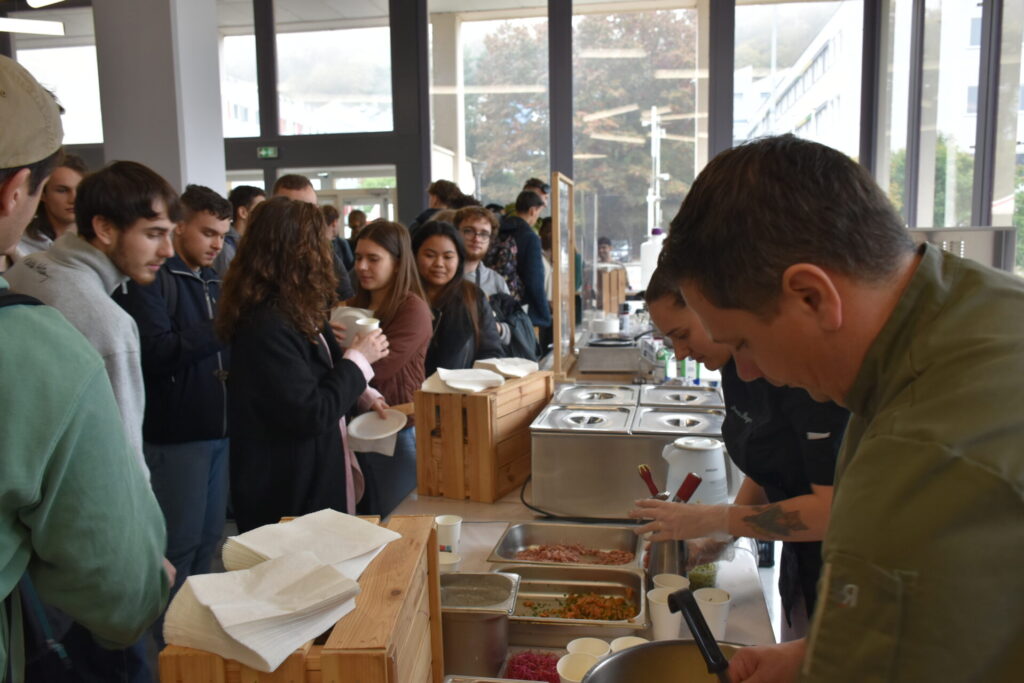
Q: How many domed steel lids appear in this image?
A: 4